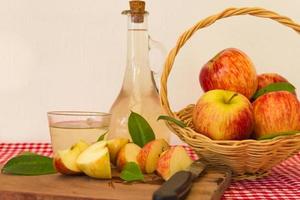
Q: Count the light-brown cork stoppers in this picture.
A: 1